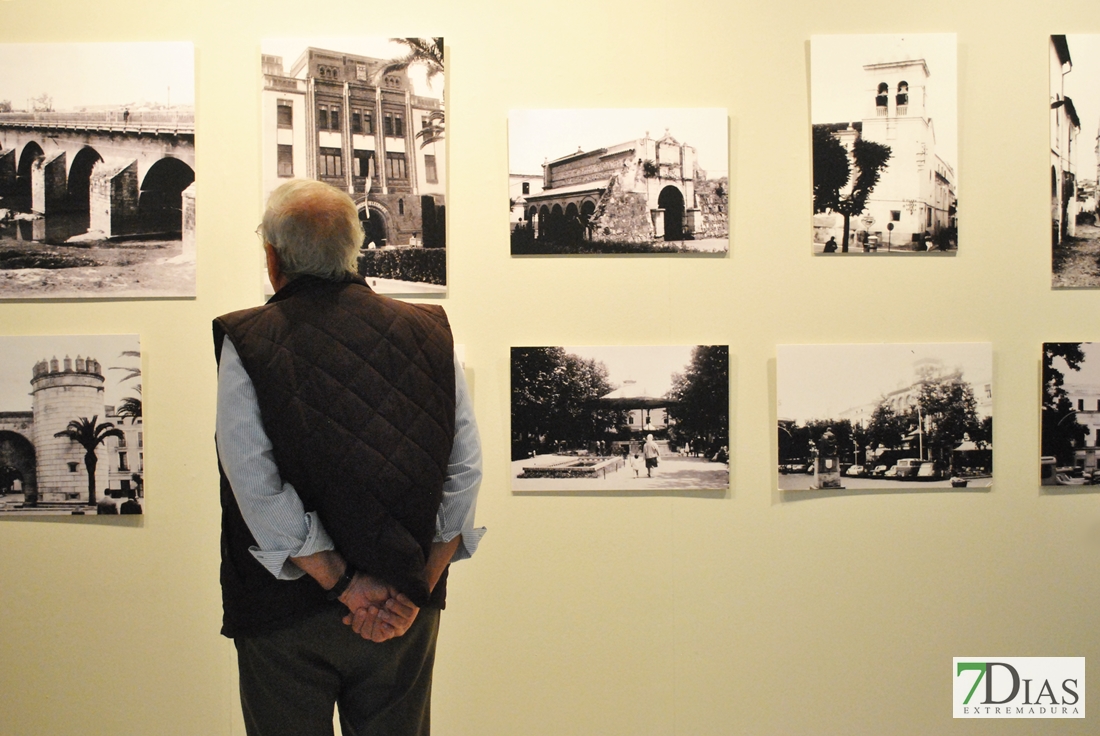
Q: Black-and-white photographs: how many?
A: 9